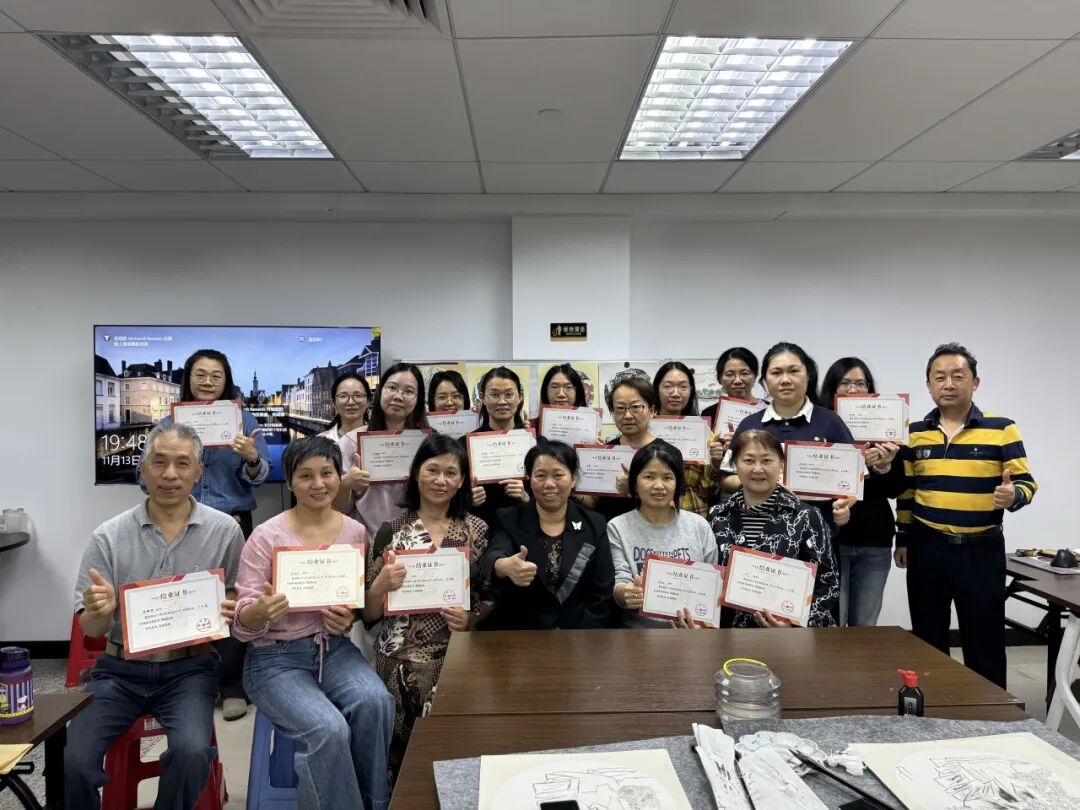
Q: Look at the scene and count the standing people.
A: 12